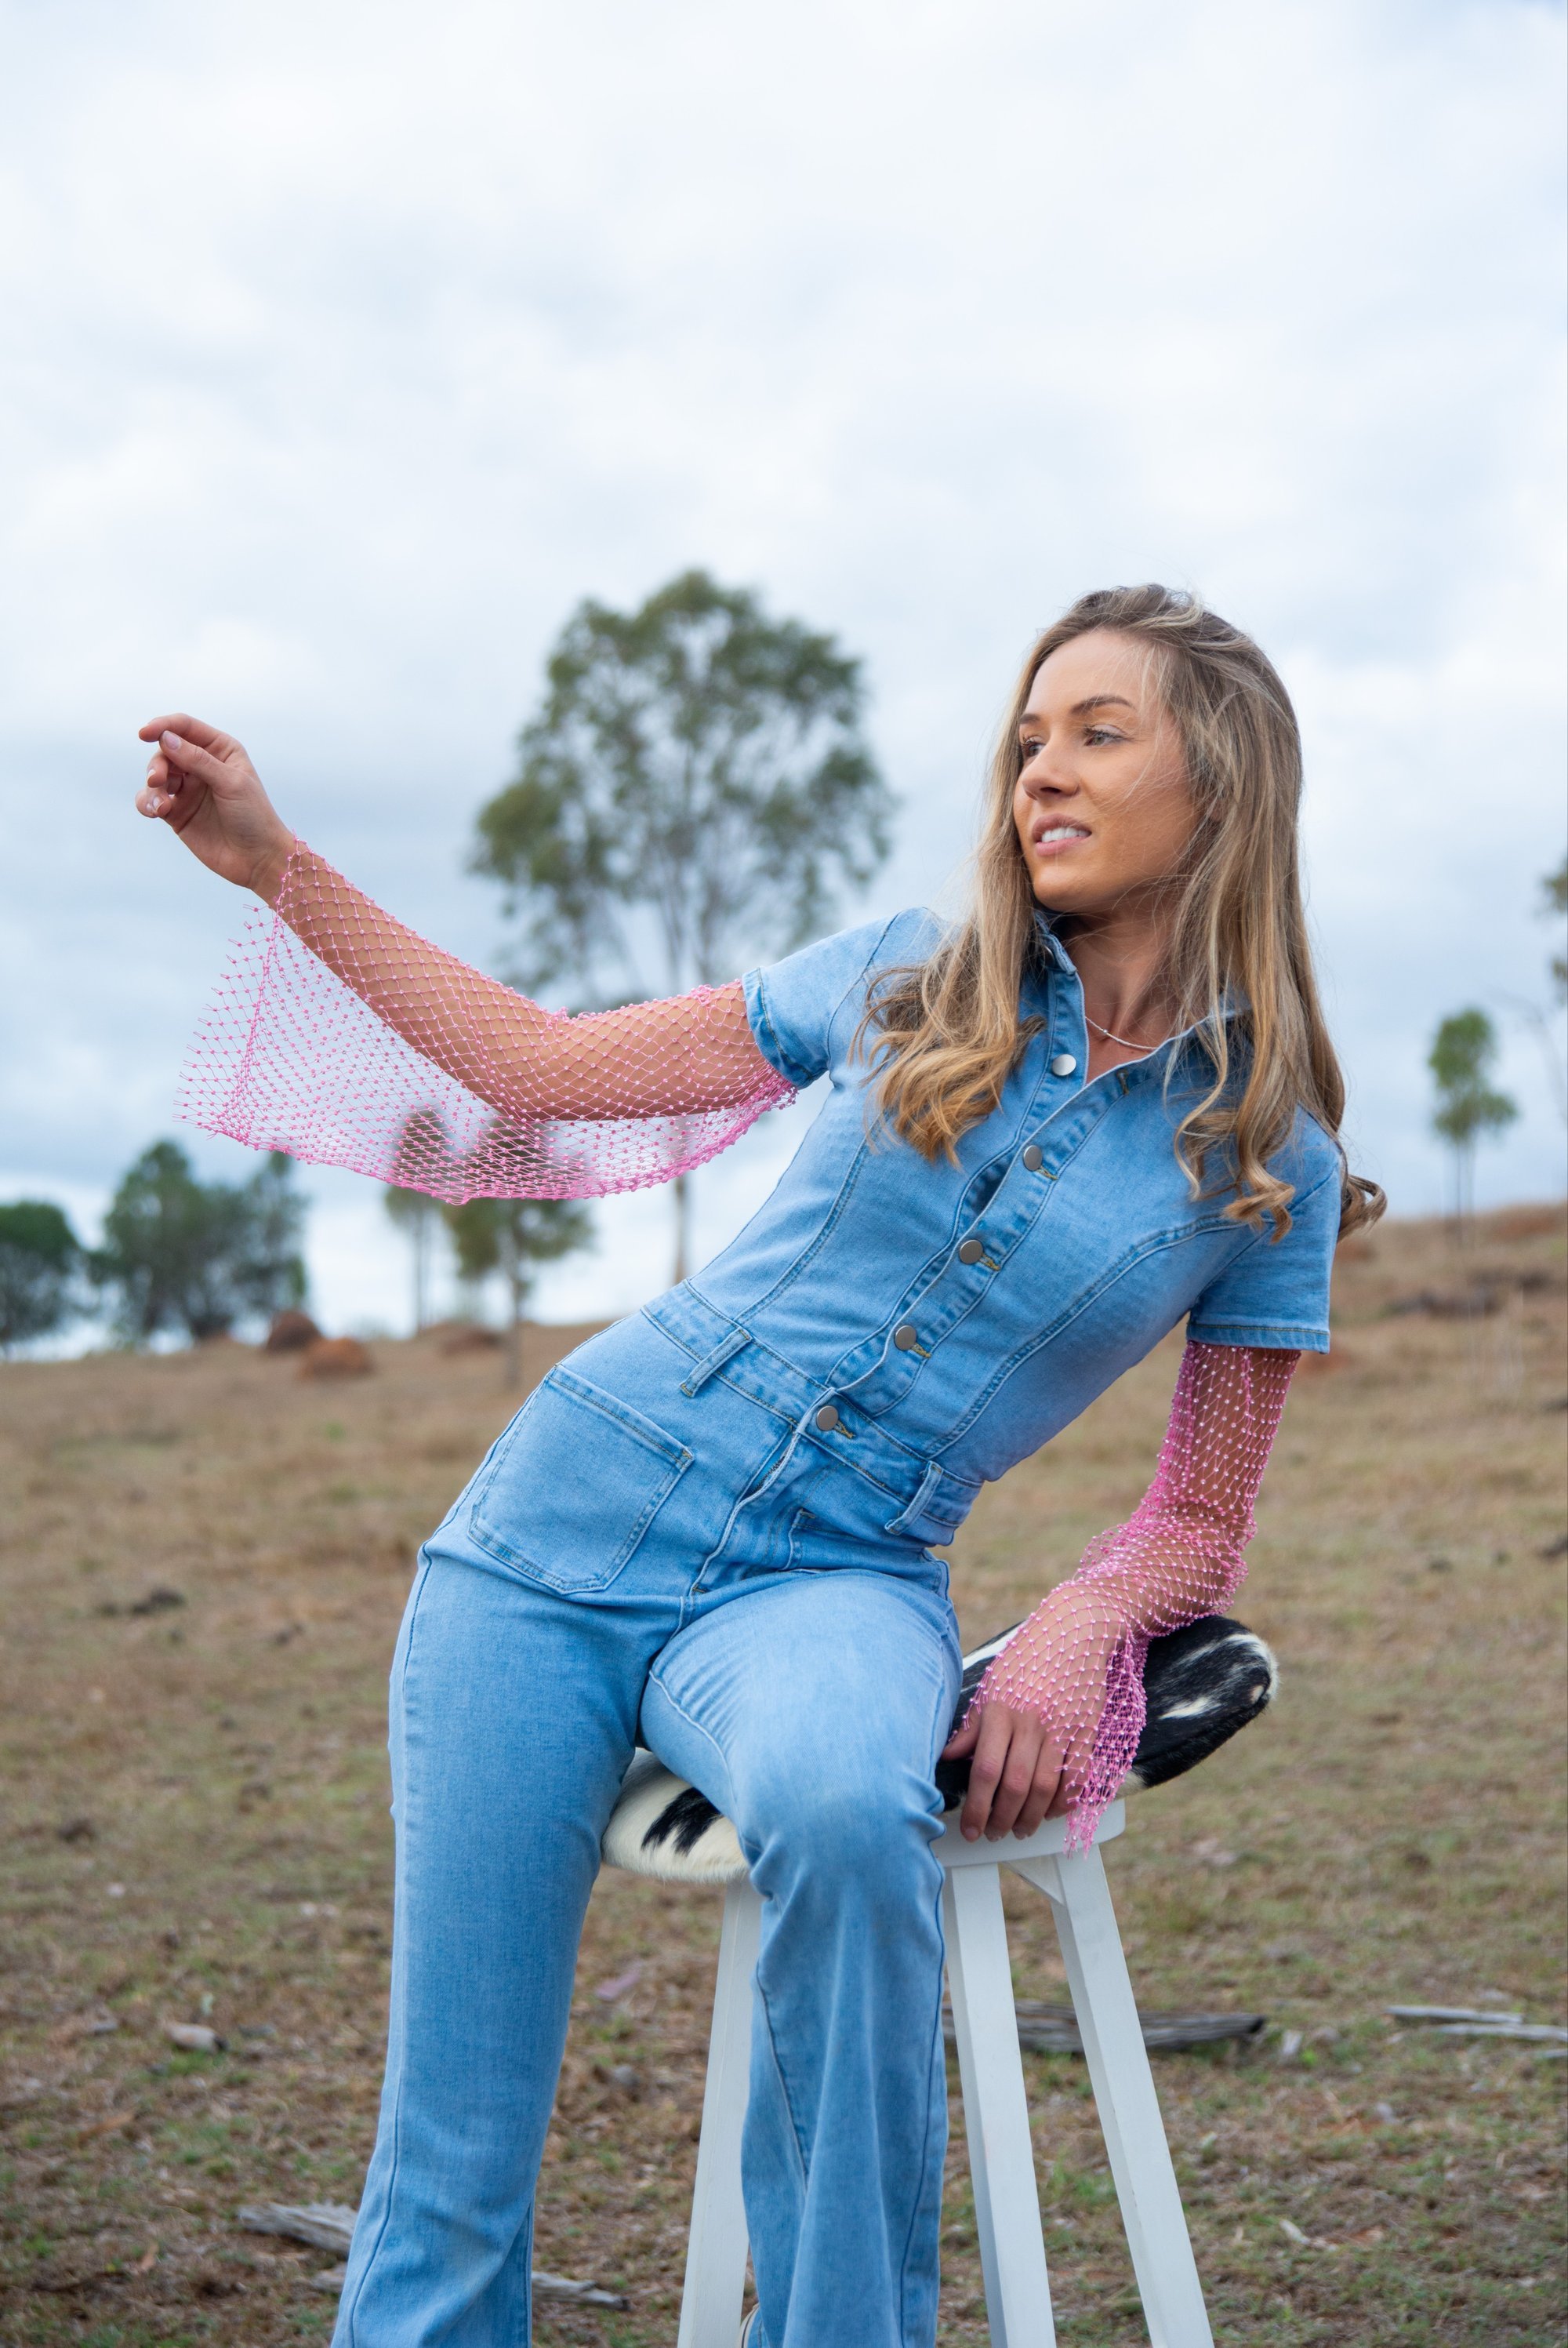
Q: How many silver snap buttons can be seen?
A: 5